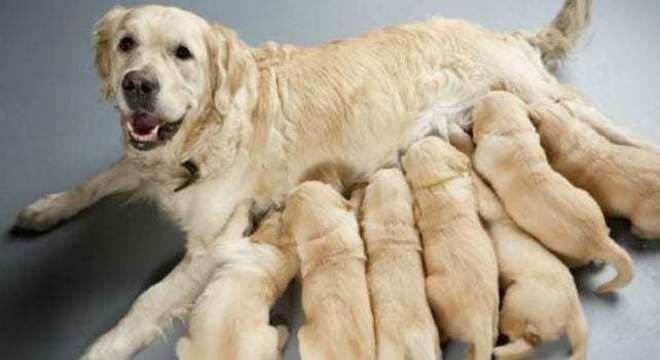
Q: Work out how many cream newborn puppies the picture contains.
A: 7